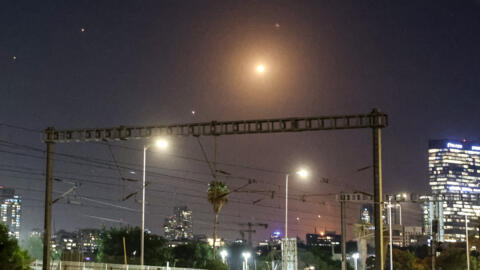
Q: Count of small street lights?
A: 3